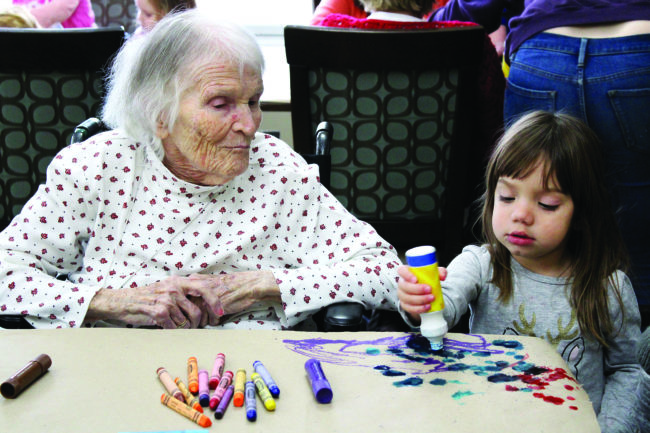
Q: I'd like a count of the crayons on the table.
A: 12